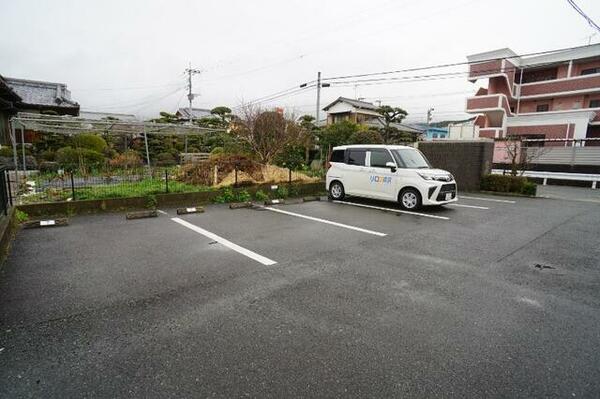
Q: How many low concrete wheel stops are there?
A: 6